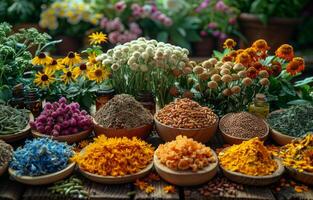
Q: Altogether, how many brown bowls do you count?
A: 12